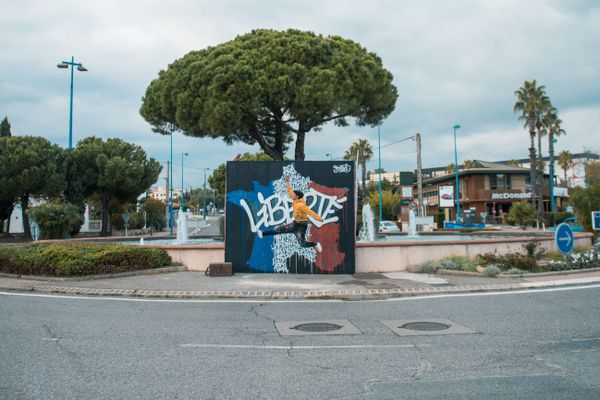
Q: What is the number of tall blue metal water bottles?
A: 0